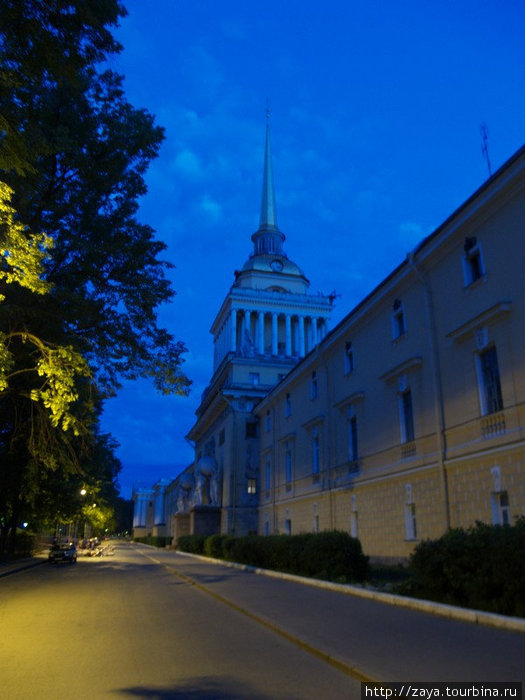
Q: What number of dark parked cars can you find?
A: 1